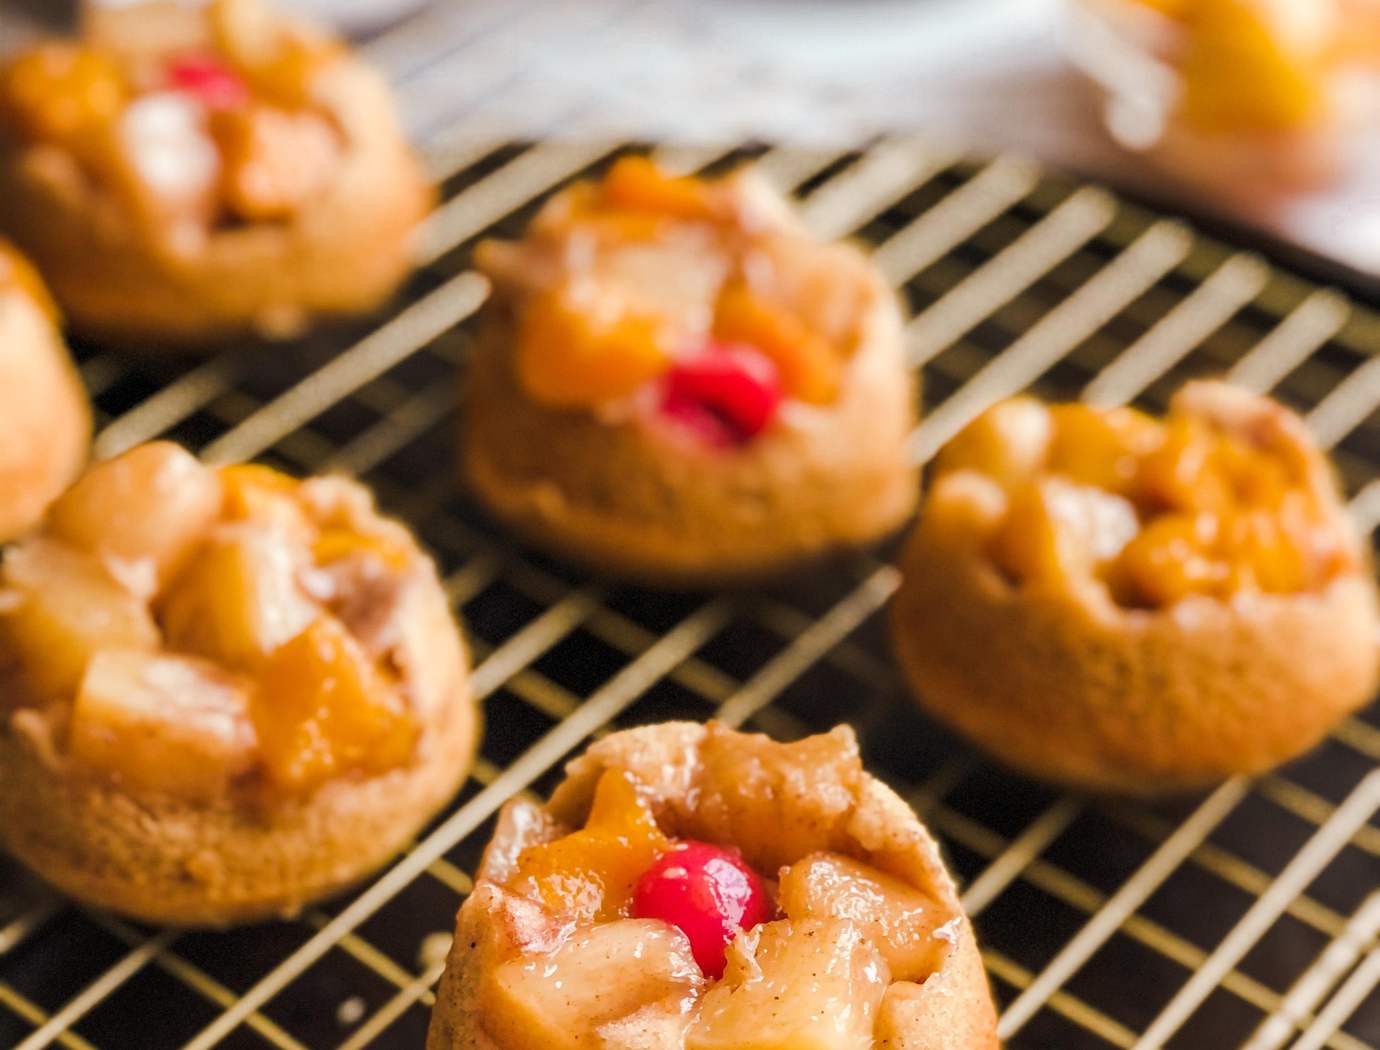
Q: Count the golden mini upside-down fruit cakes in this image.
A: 6